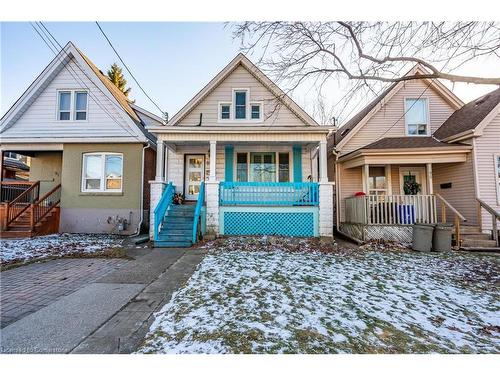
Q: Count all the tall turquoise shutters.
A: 2